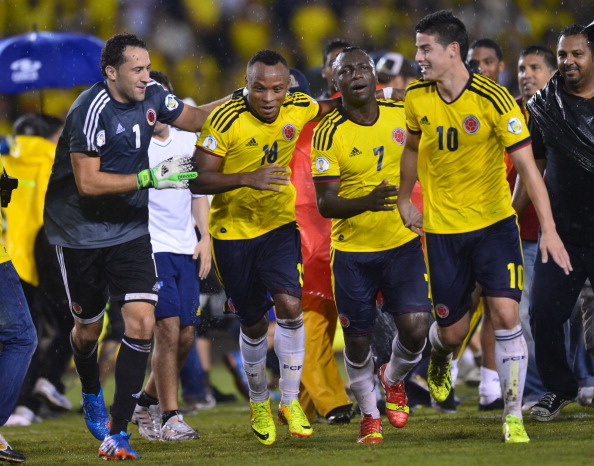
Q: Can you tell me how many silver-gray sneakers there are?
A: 2